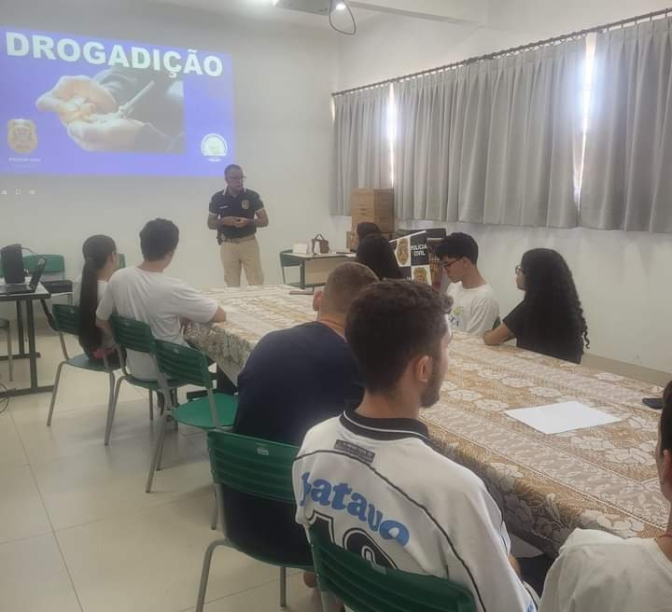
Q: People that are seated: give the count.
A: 9